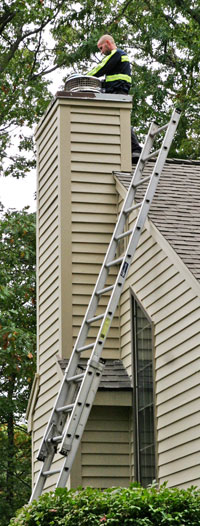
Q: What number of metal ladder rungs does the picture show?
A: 13